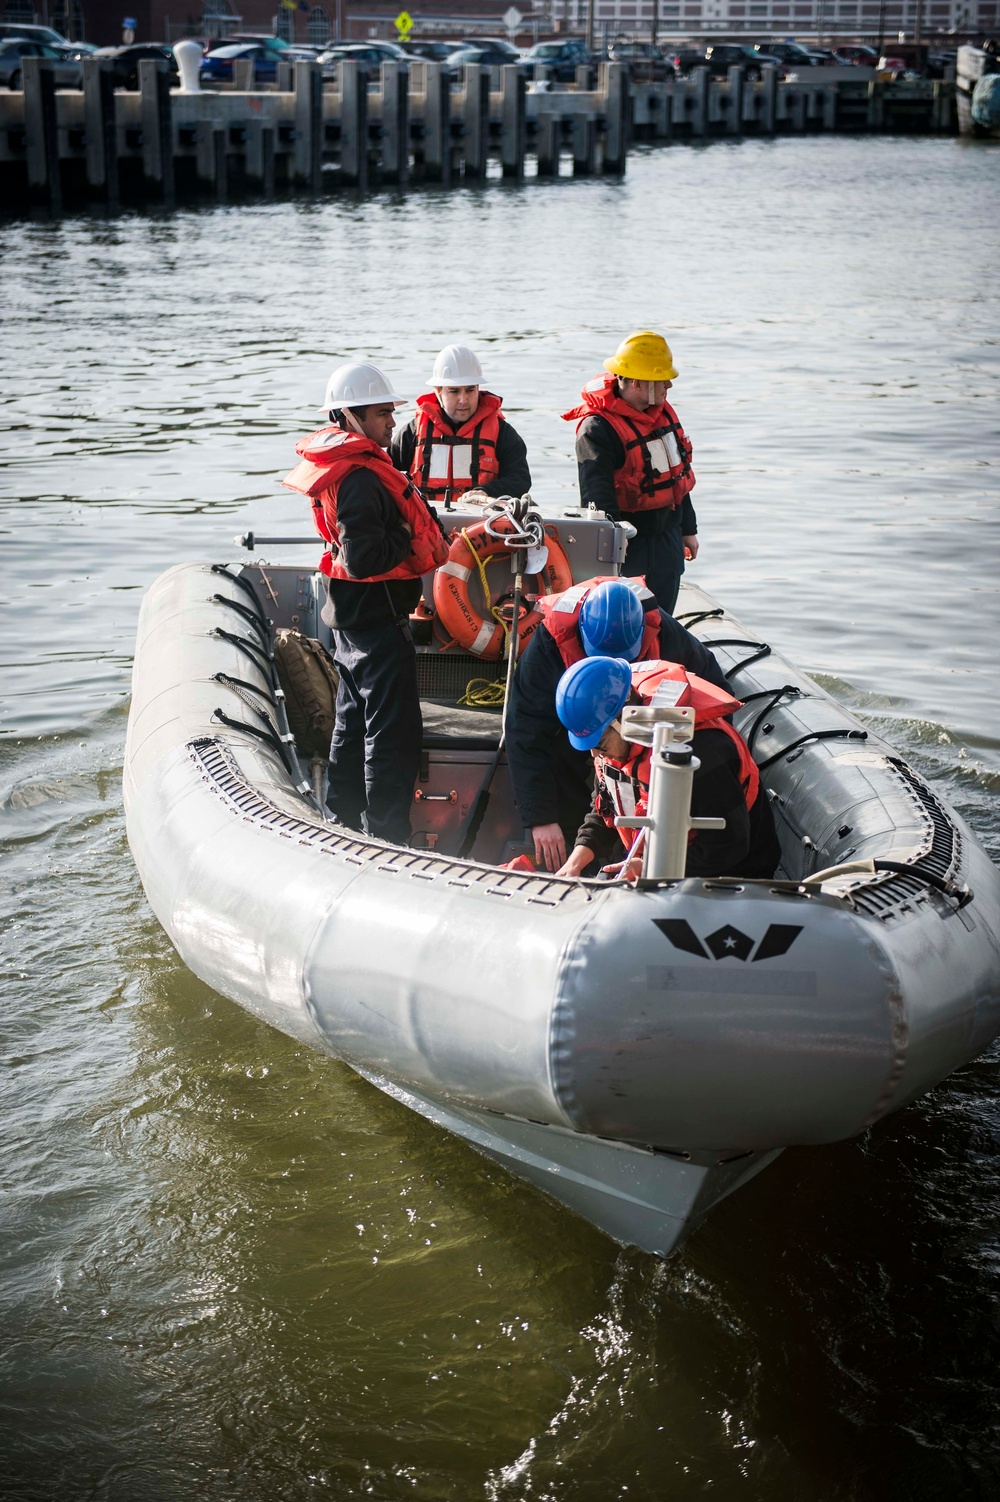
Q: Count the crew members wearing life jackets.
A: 5